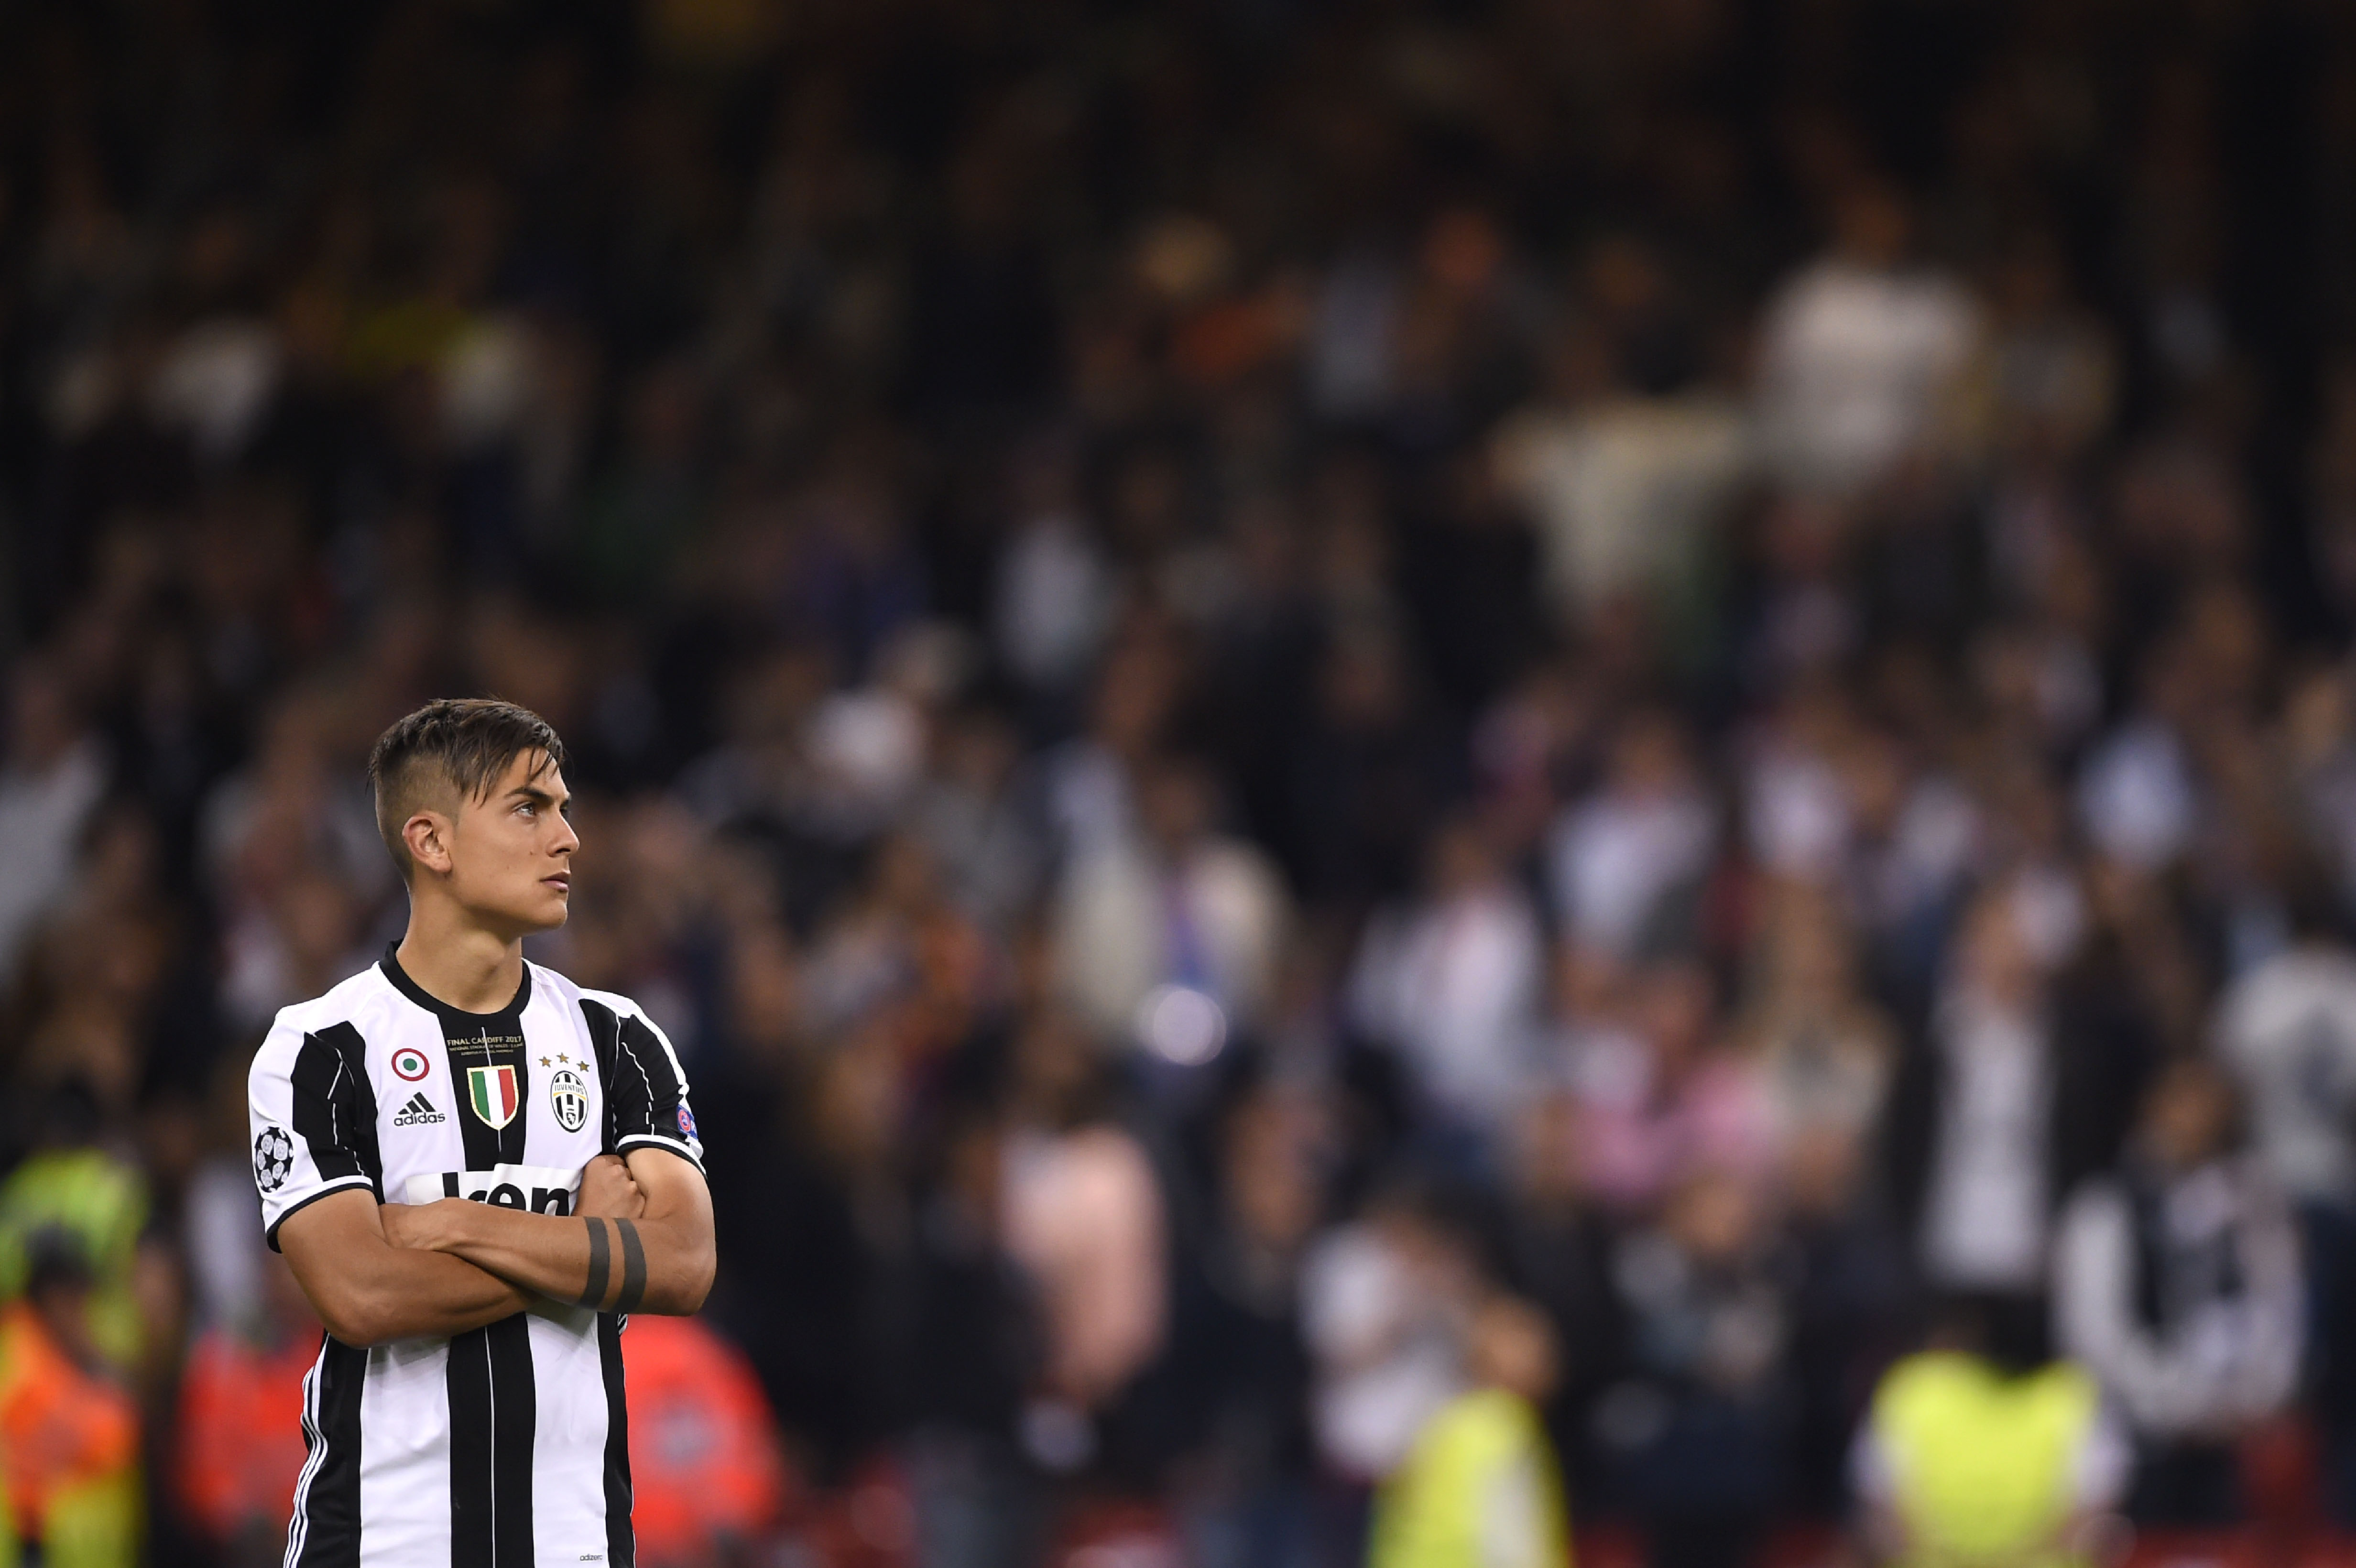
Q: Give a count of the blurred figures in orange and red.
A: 3